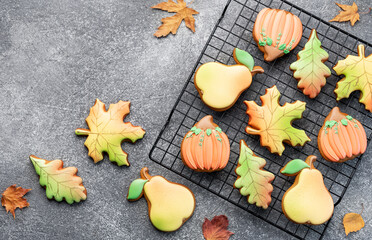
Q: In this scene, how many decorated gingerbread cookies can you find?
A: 12